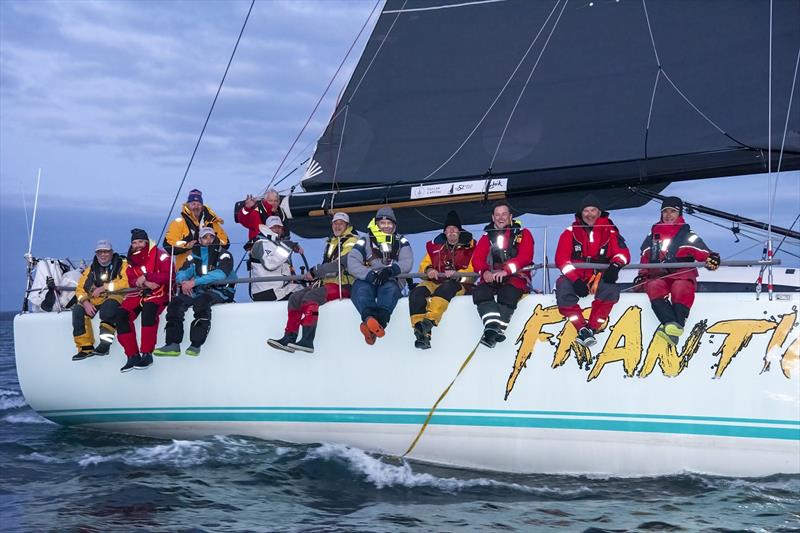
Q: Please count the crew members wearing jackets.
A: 12